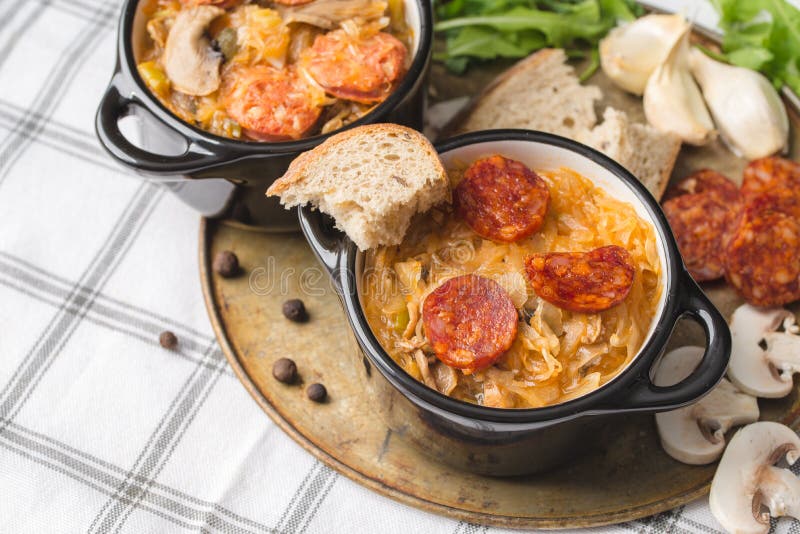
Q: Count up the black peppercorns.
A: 5